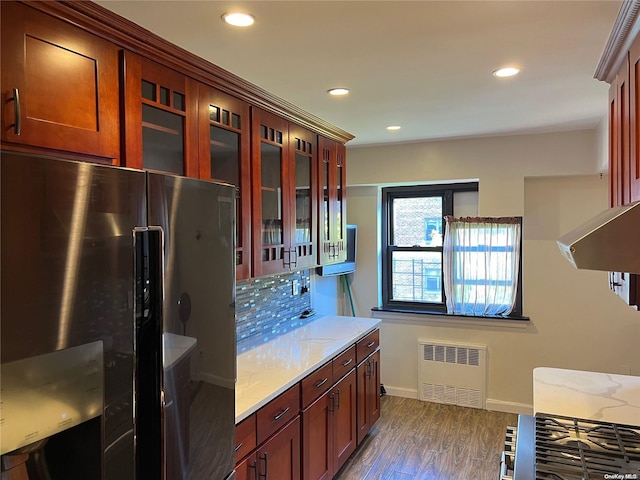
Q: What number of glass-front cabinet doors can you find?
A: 6